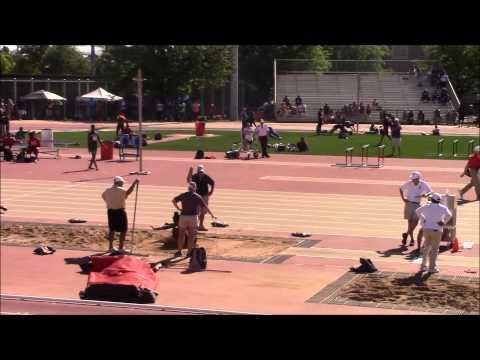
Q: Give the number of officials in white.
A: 2